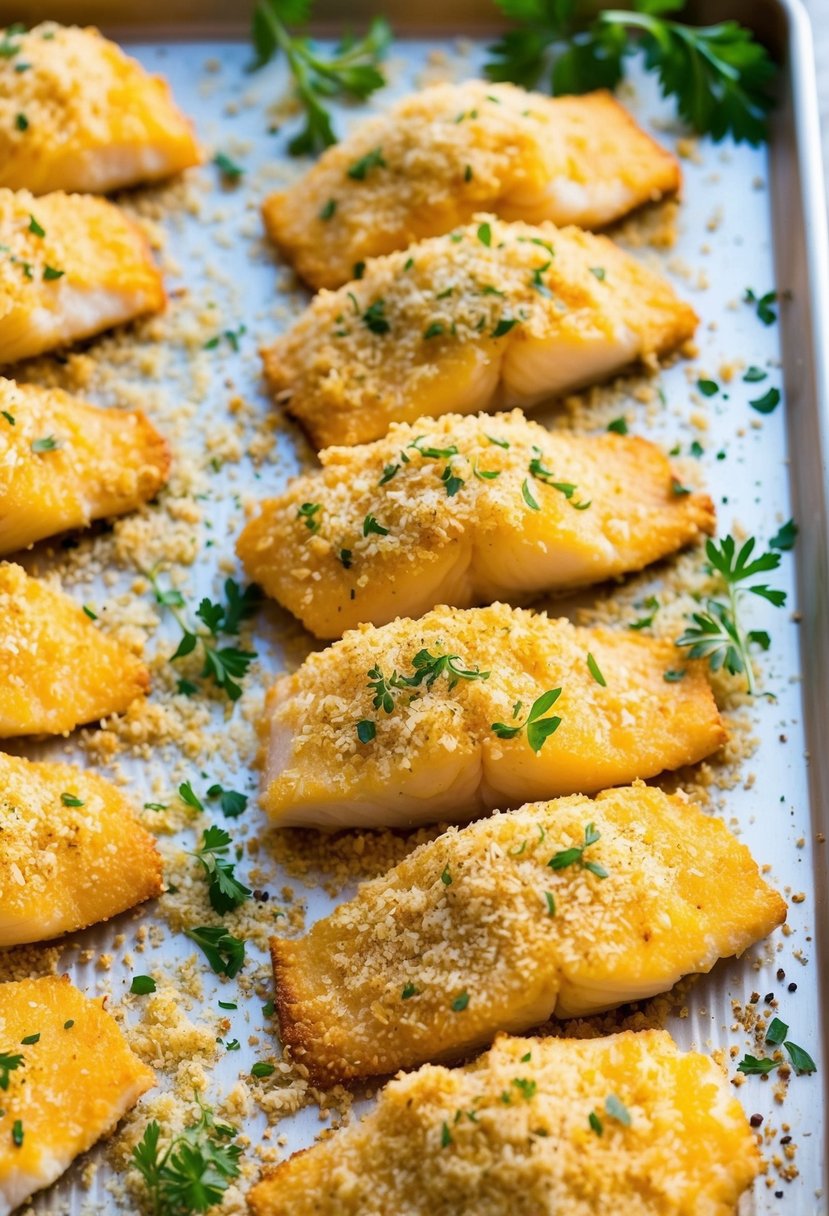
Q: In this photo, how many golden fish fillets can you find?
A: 12